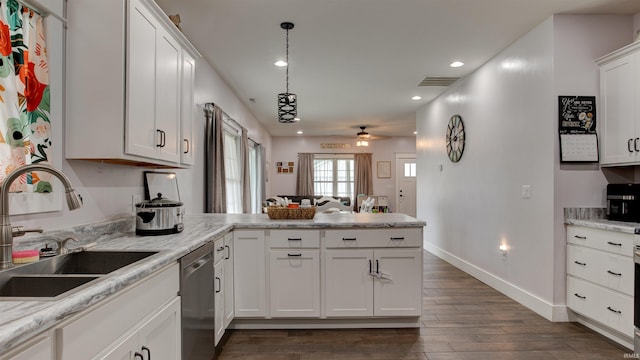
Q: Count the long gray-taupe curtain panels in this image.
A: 5